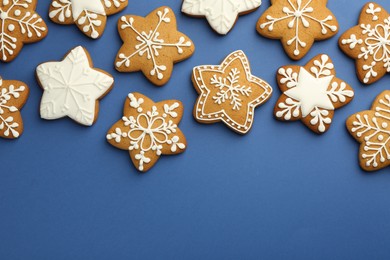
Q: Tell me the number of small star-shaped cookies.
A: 12